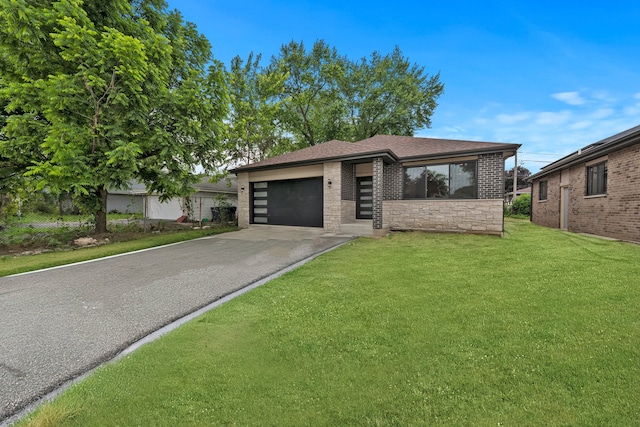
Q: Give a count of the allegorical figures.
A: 0